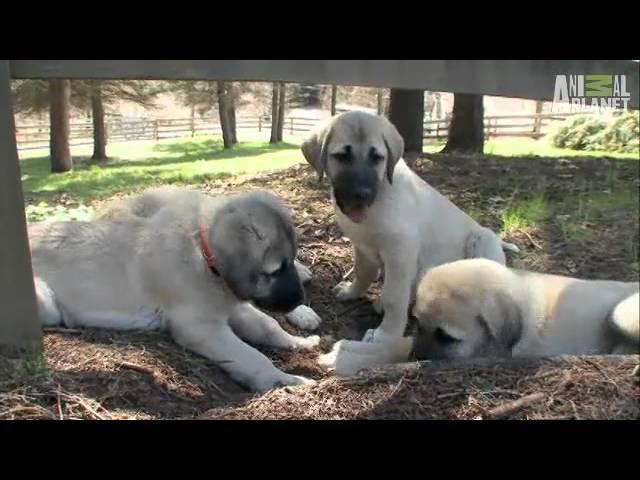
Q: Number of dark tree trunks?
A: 2